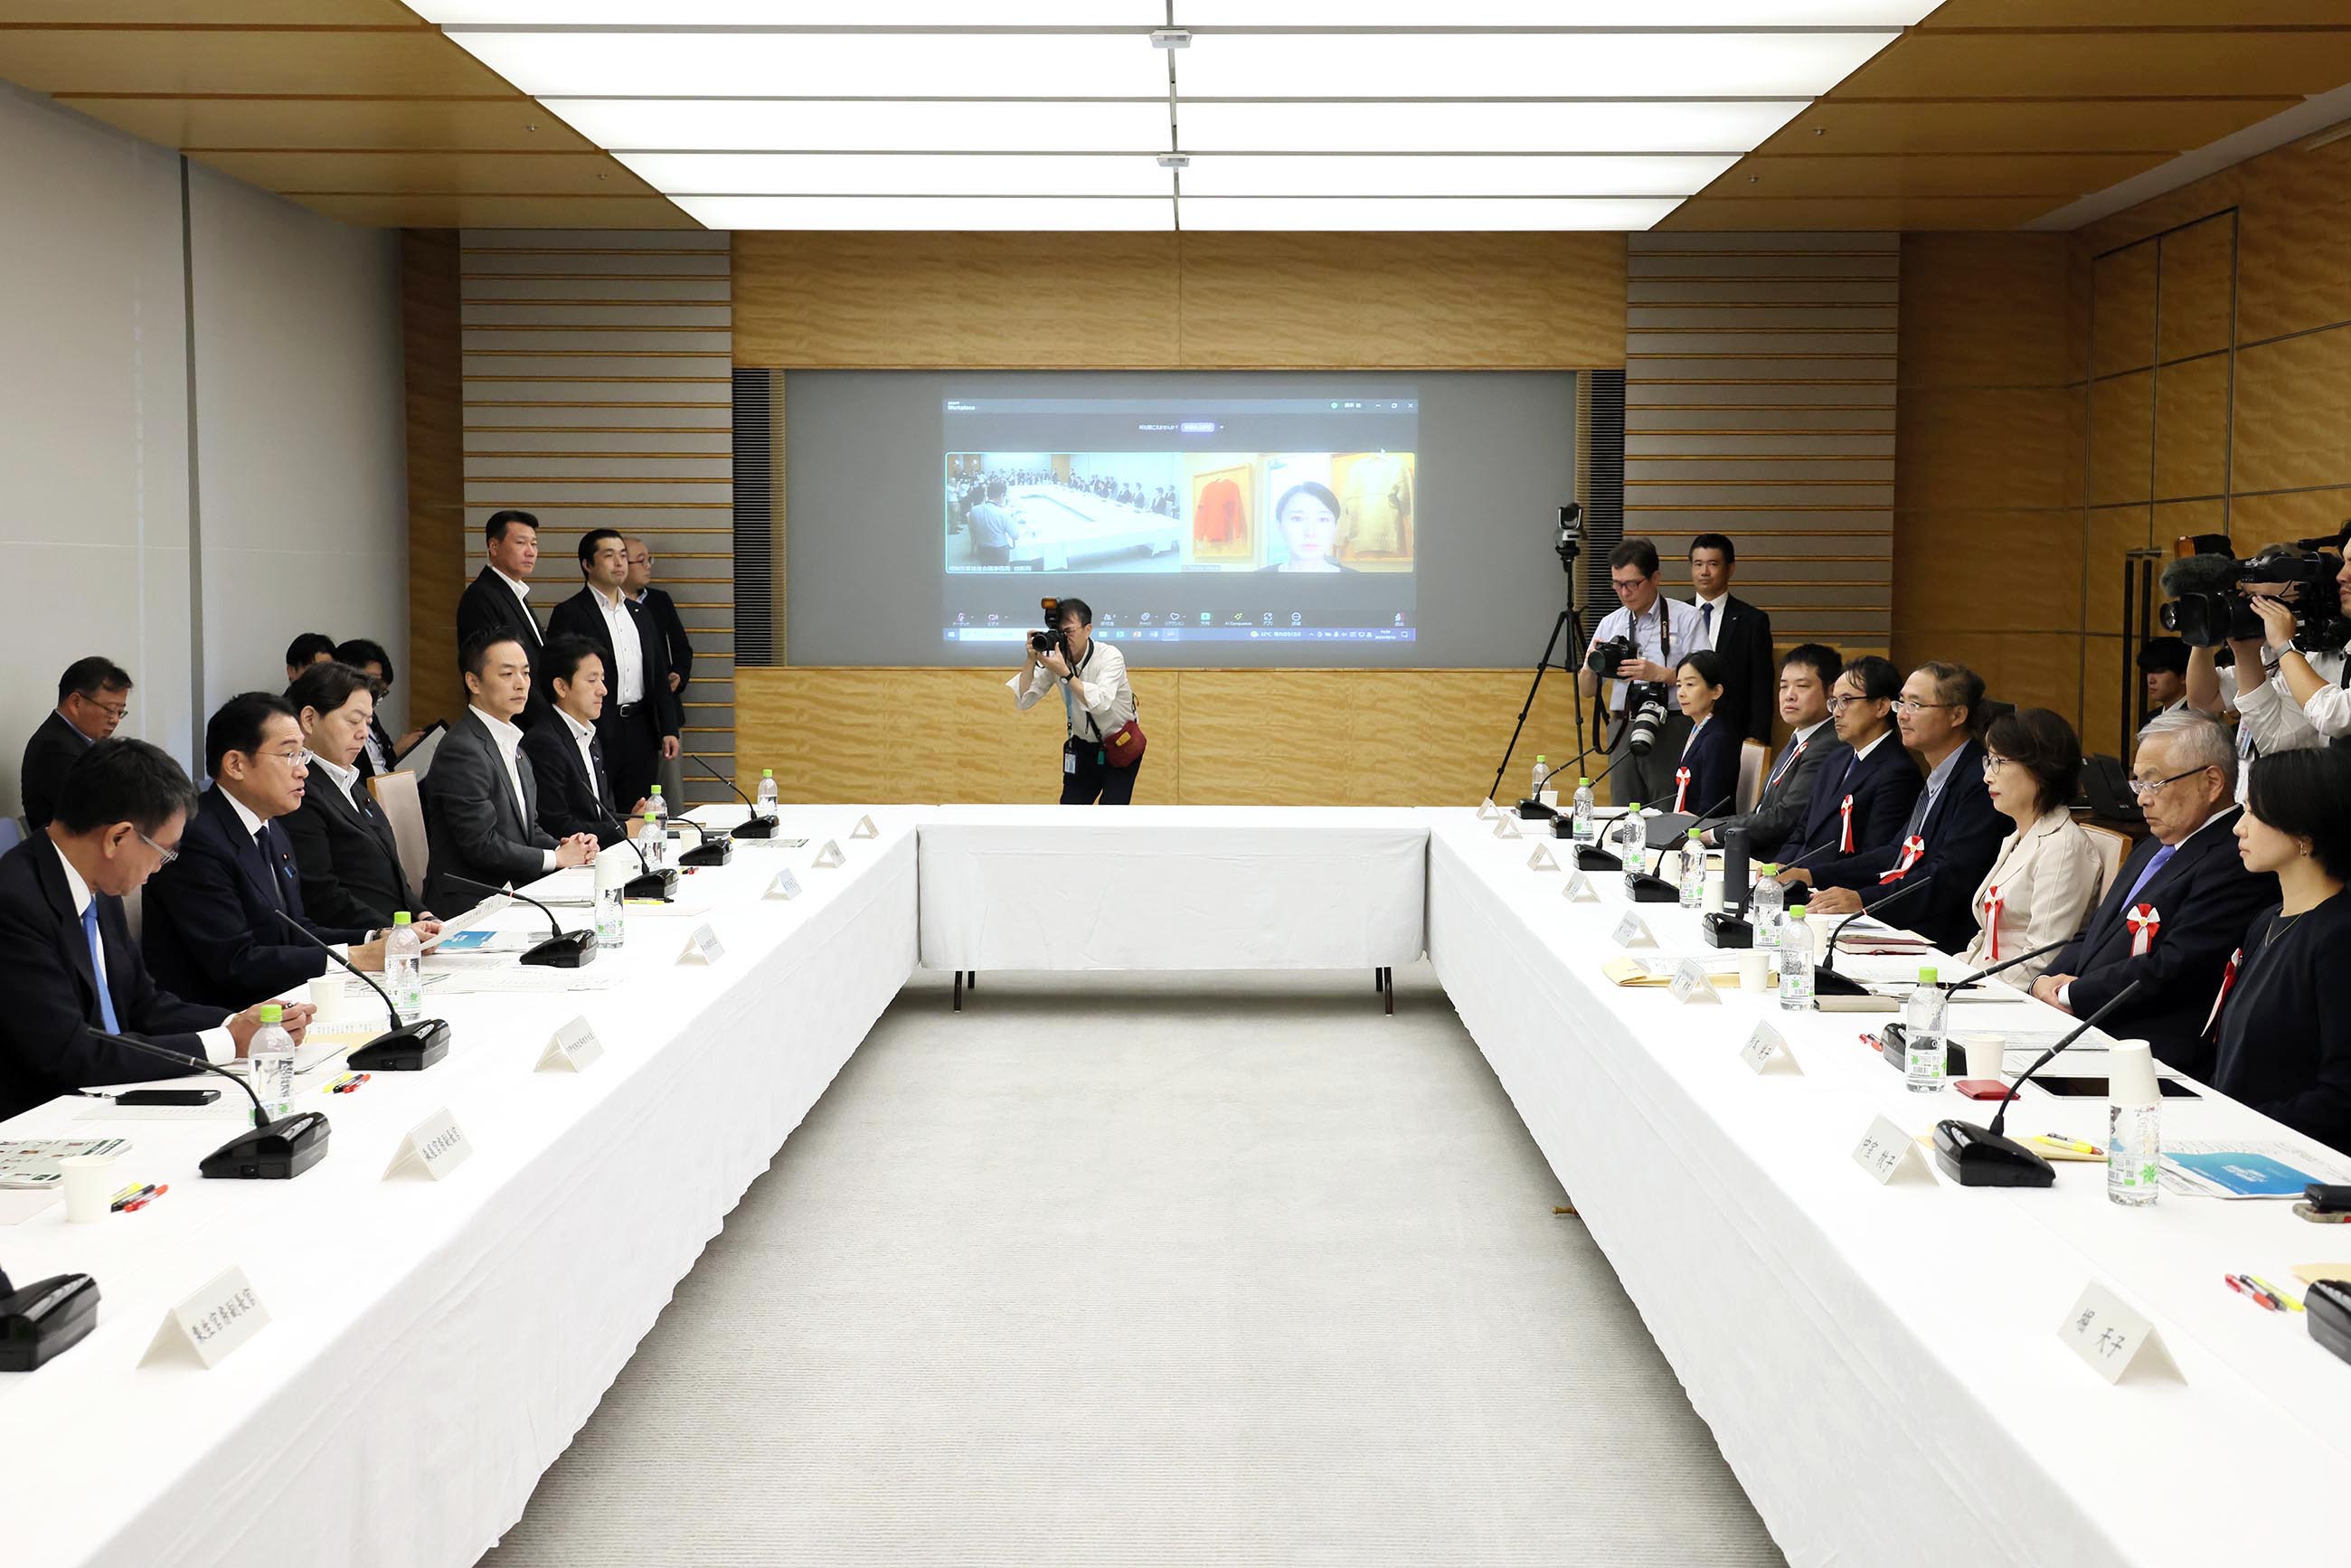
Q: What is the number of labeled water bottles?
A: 14